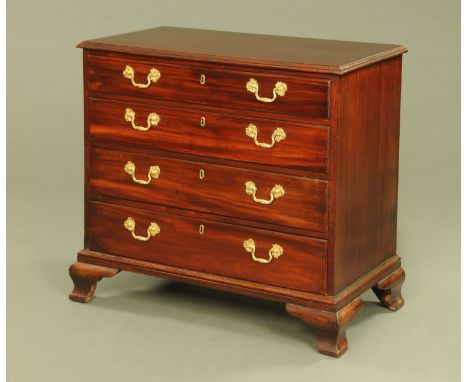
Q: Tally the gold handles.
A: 8